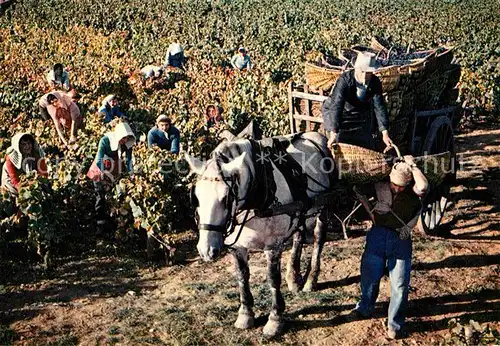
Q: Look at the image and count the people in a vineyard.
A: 12